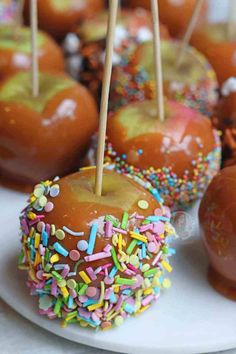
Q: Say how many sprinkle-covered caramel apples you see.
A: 3